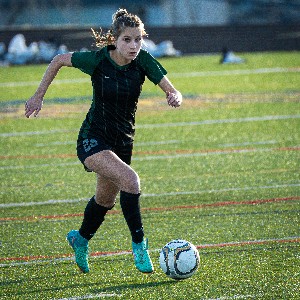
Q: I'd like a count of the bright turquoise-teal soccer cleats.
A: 2